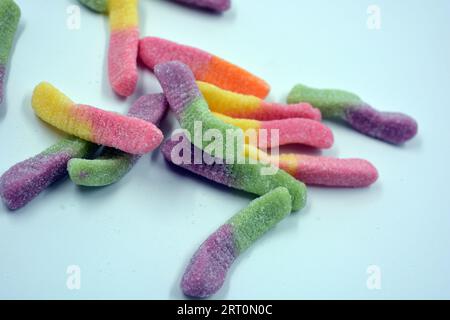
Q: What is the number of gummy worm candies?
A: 15